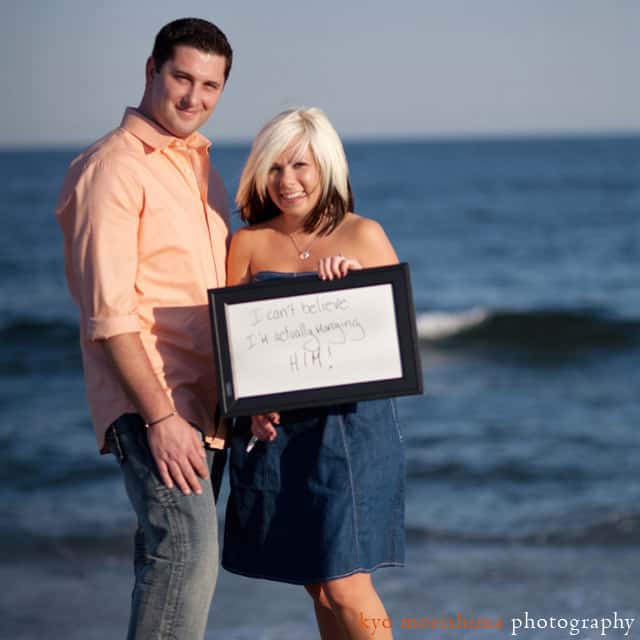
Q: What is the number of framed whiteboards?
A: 1